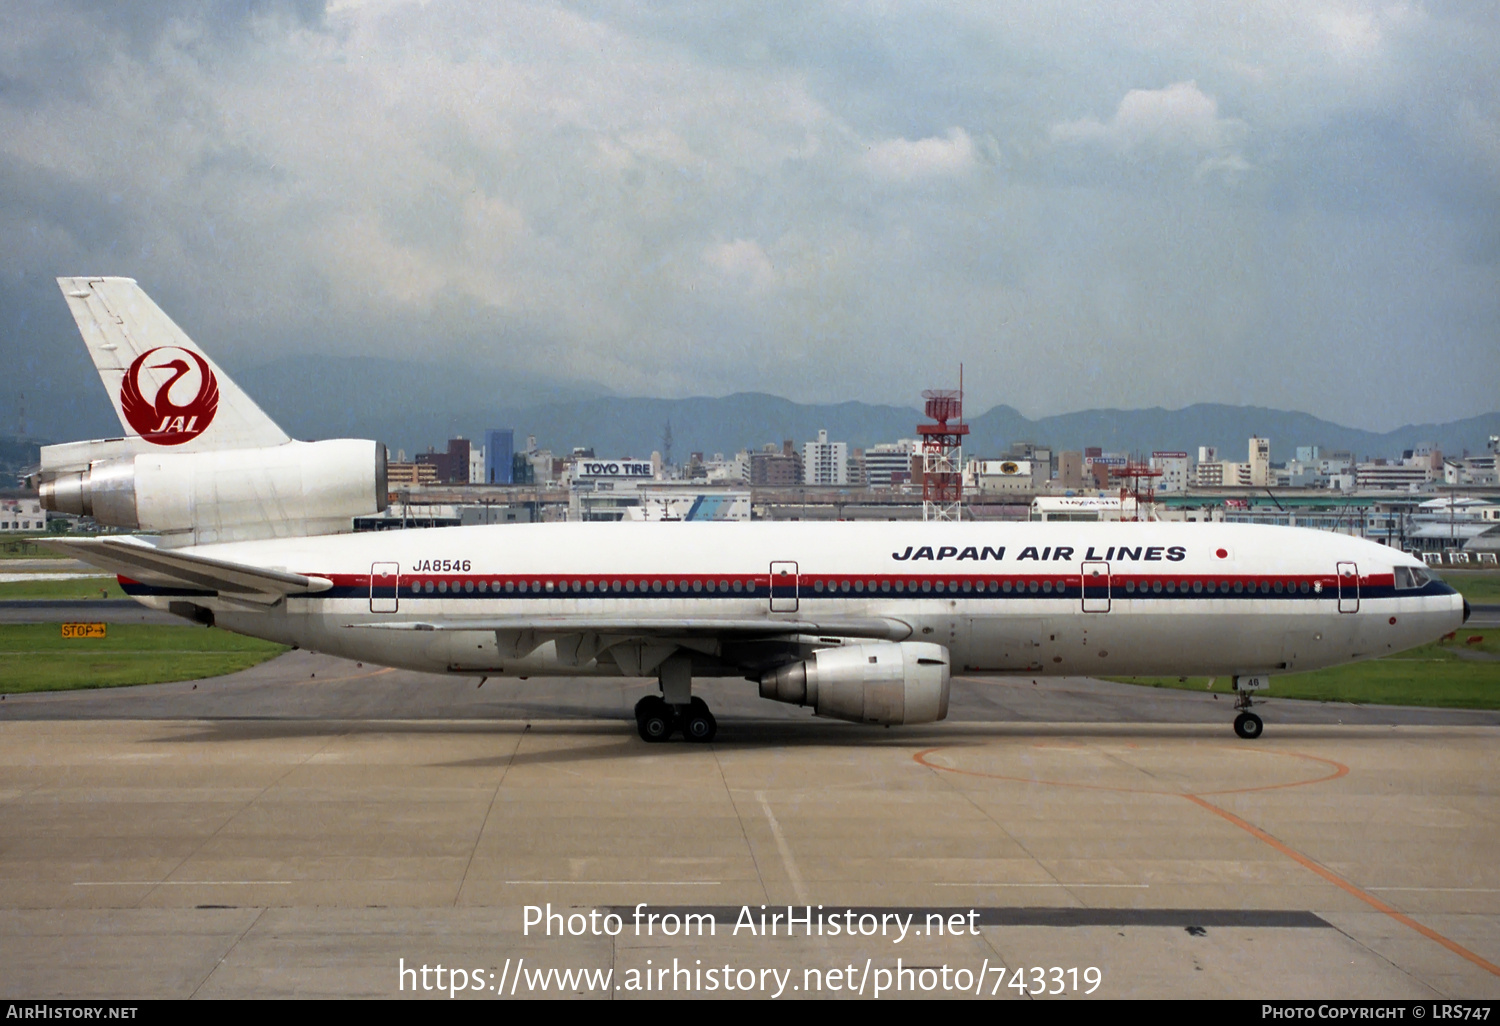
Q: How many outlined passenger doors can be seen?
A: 4